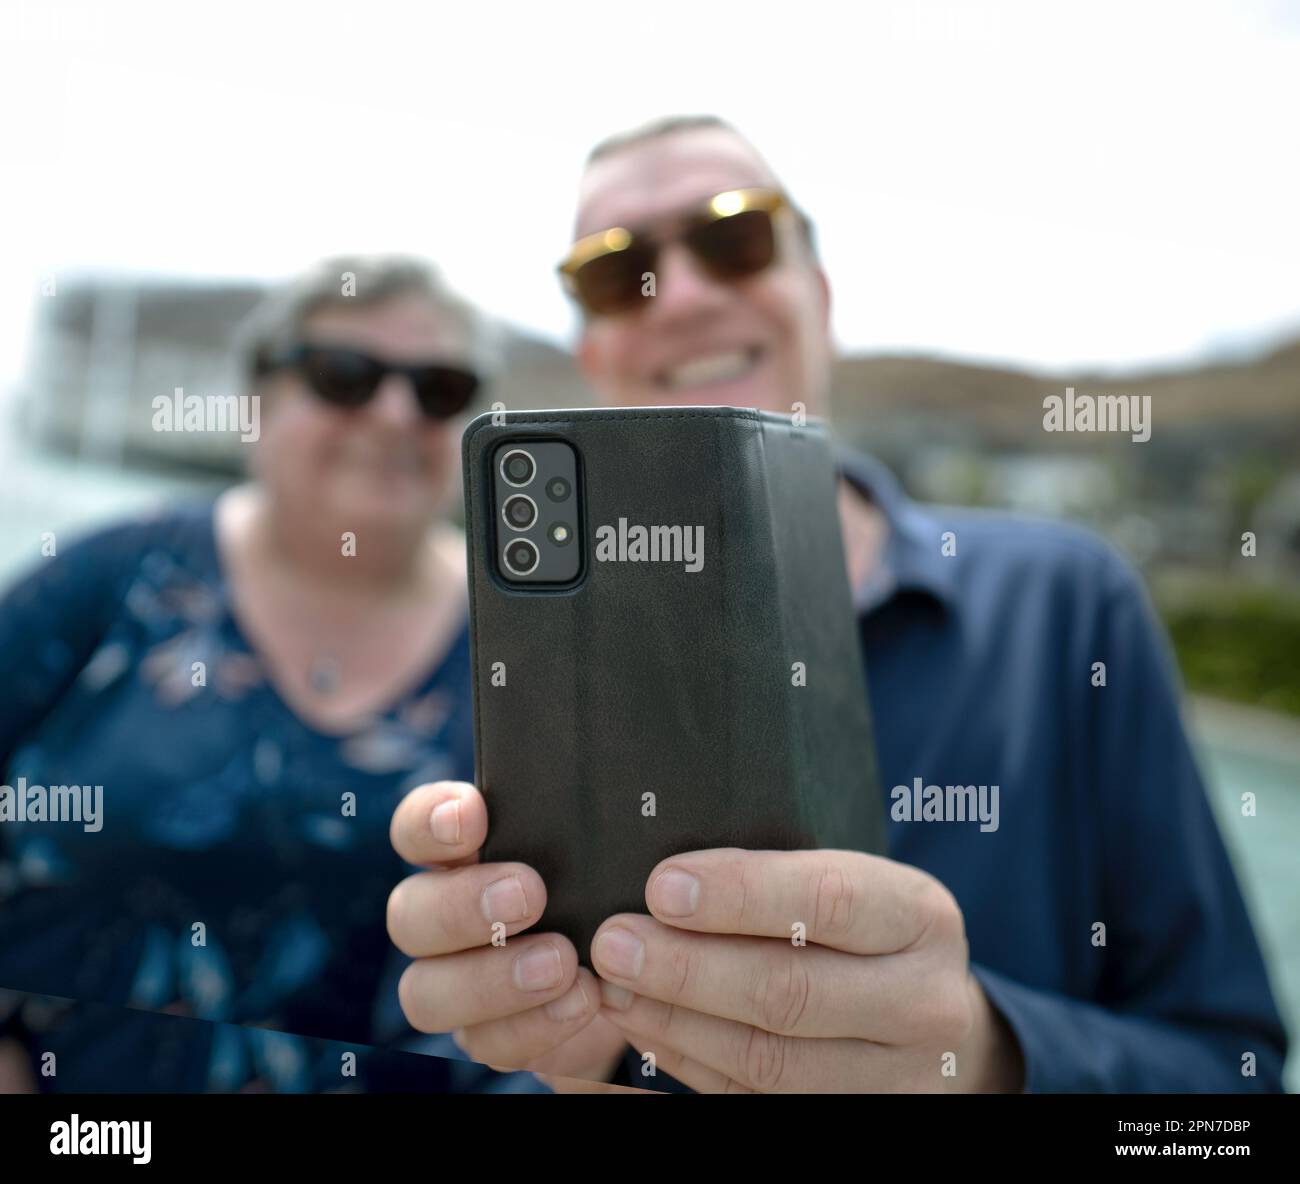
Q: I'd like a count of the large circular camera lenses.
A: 3